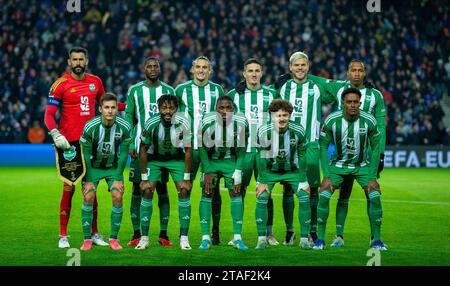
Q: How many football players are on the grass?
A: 11